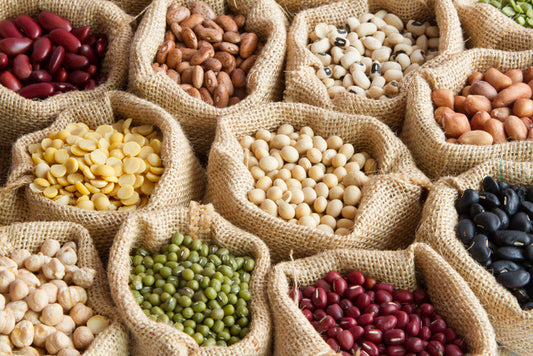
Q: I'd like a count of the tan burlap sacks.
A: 11